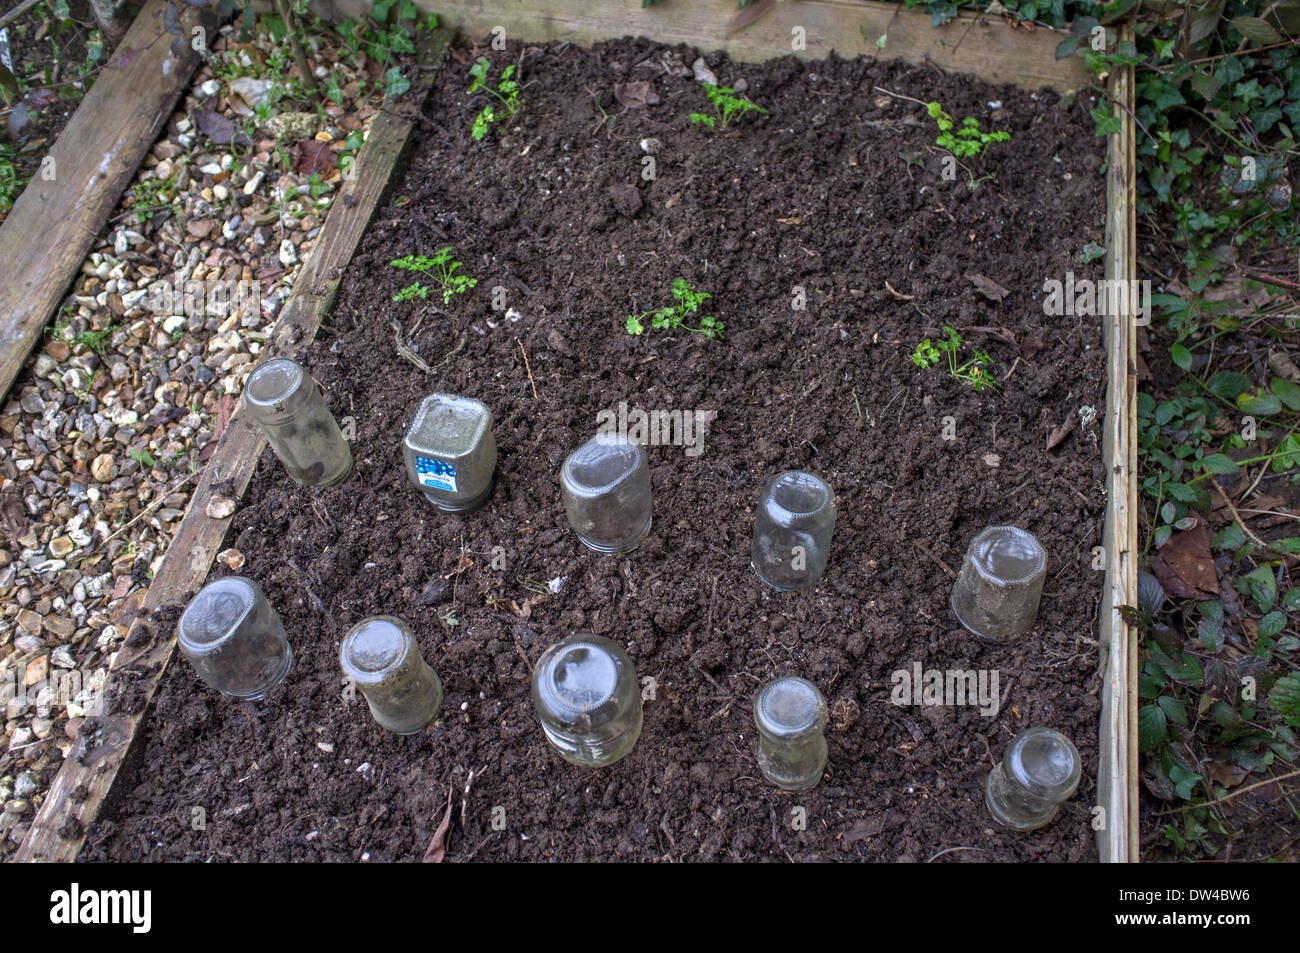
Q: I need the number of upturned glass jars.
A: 10